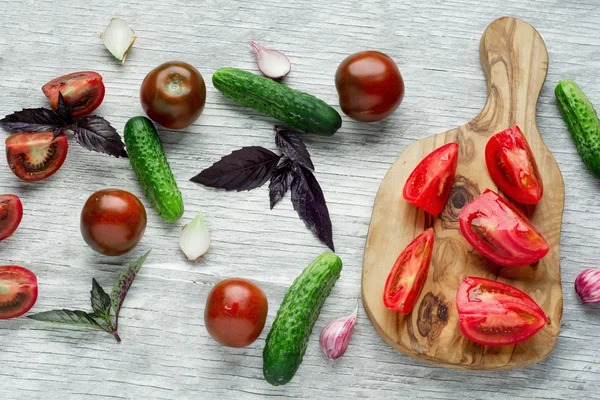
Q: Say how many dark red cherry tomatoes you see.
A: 4